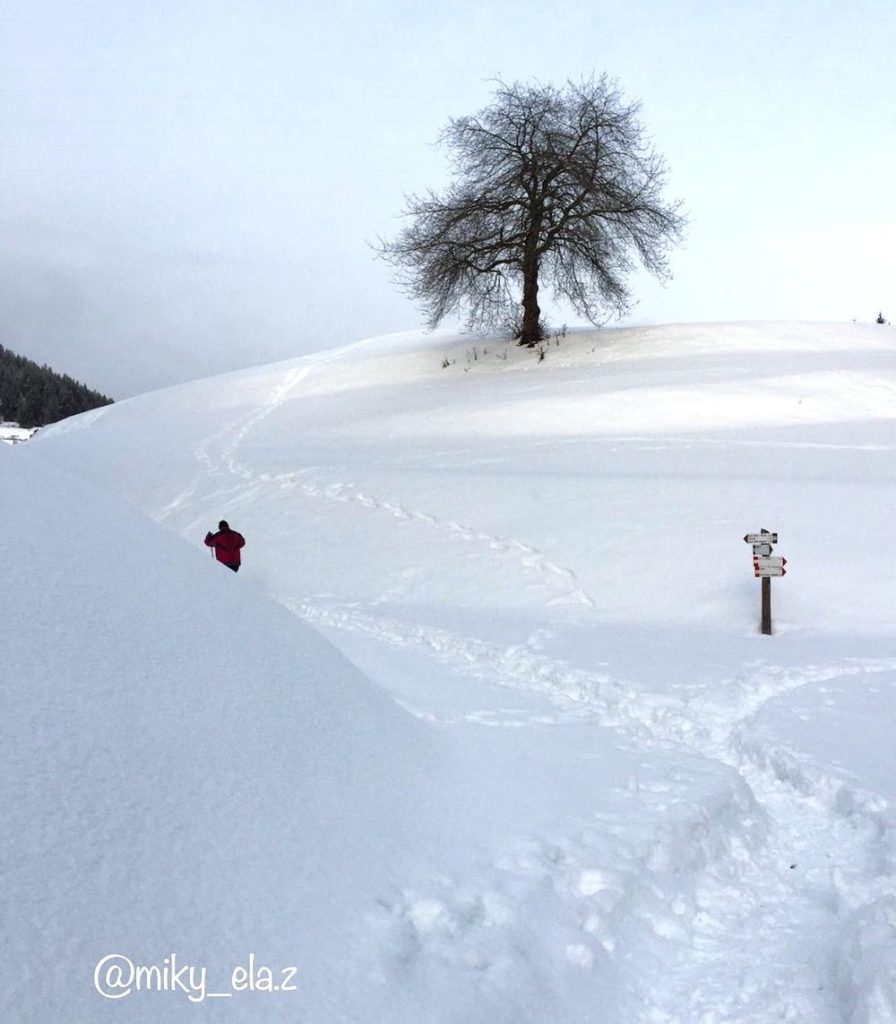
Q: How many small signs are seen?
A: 4